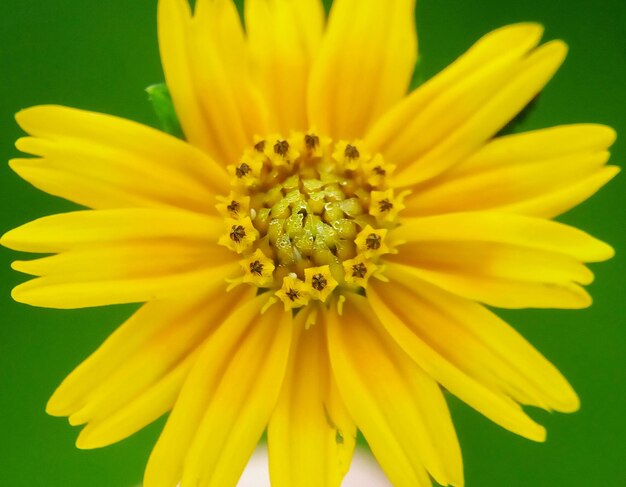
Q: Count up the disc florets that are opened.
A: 14